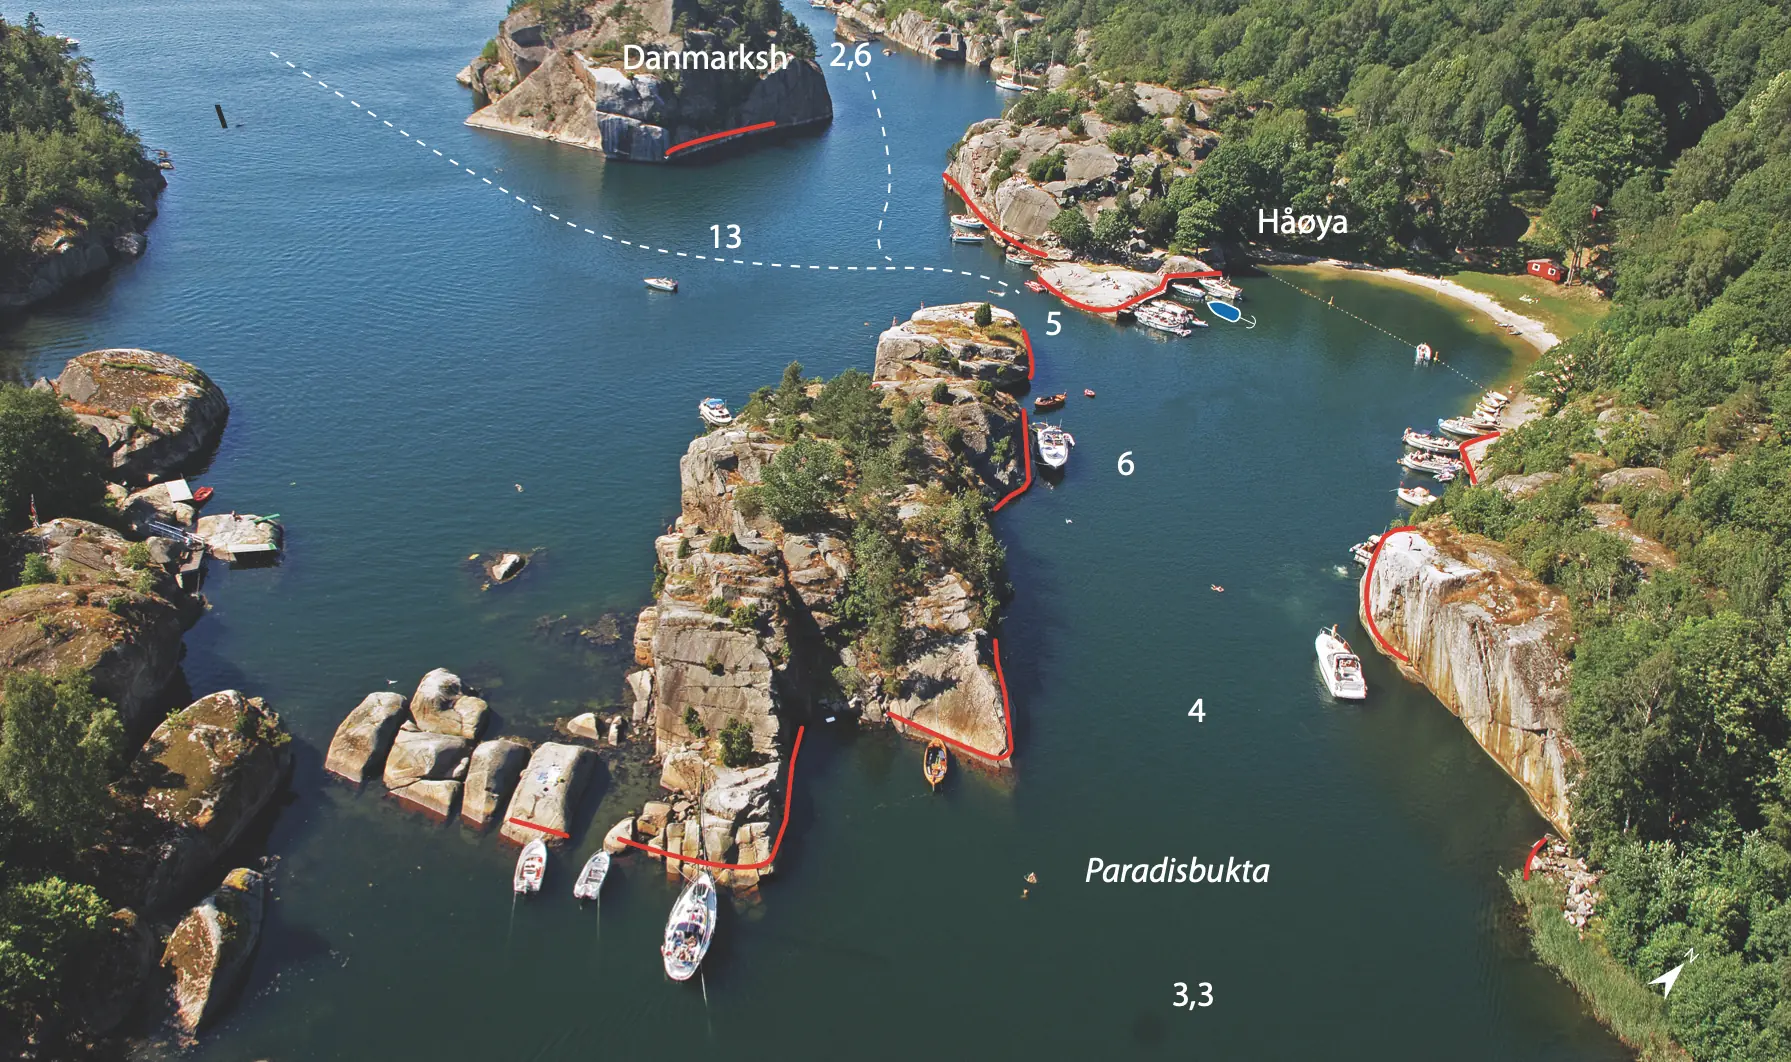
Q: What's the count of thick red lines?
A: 11